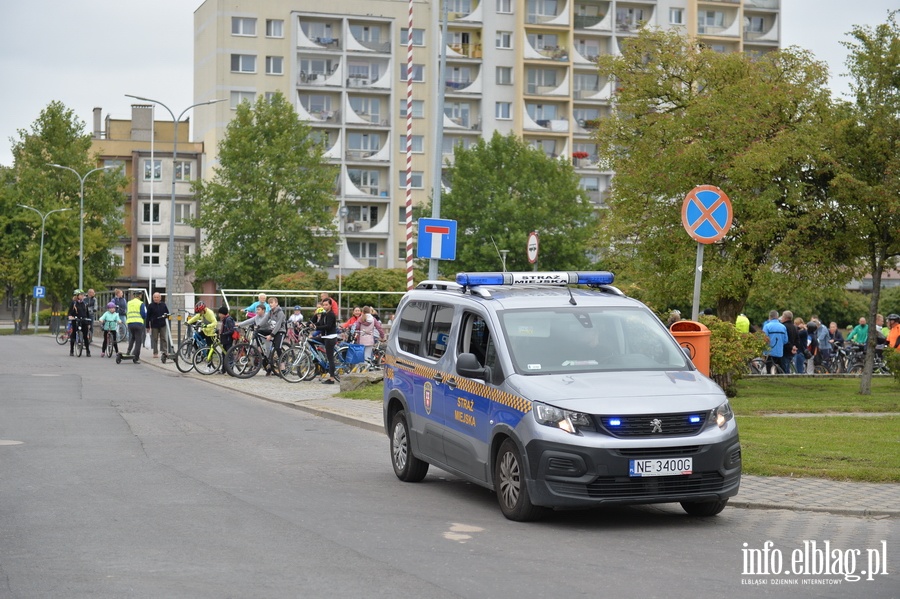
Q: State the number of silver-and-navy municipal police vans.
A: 1